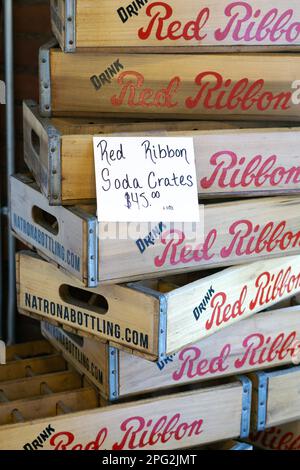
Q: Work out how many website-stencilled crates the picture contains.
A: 3